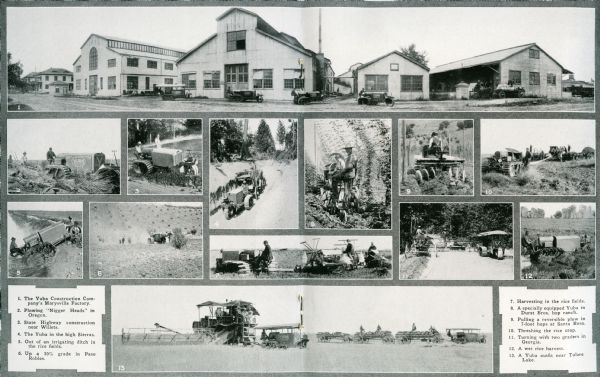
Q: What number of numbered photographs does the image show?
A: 13